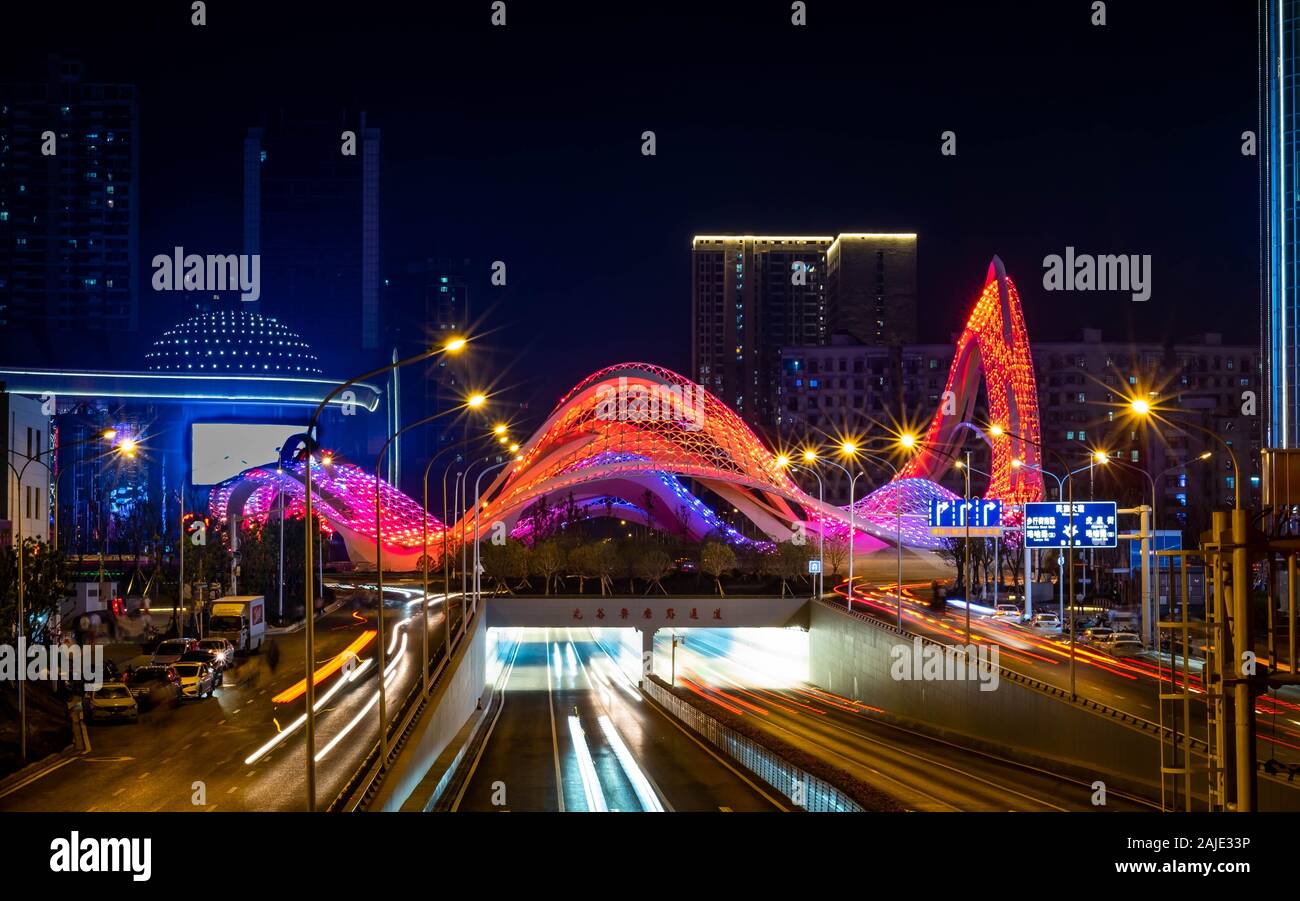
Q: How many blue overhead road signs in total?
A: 2